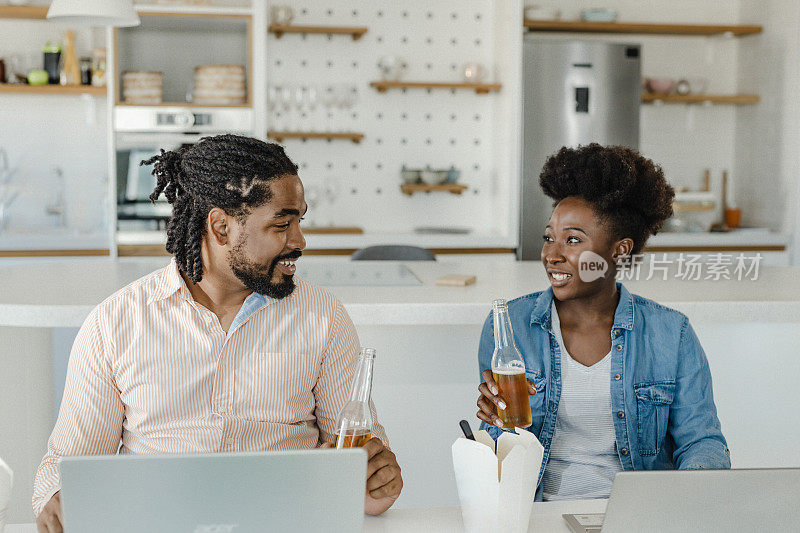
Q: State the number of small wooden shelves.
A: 4